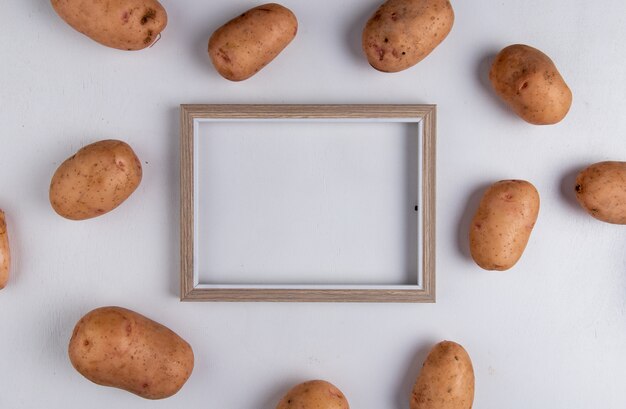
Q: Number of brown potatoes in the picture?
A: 11